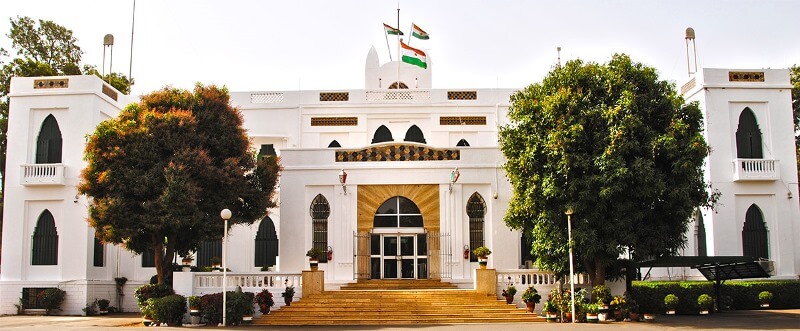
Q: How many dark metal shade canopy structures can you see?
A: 1